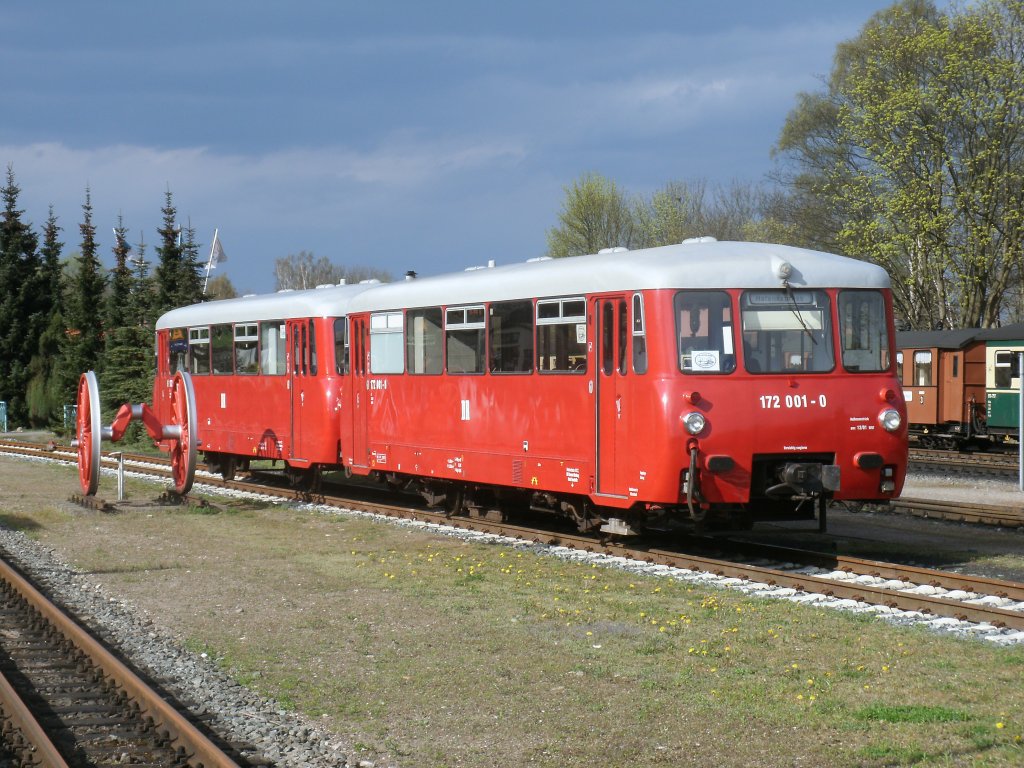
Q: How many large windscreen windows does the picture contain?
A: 3